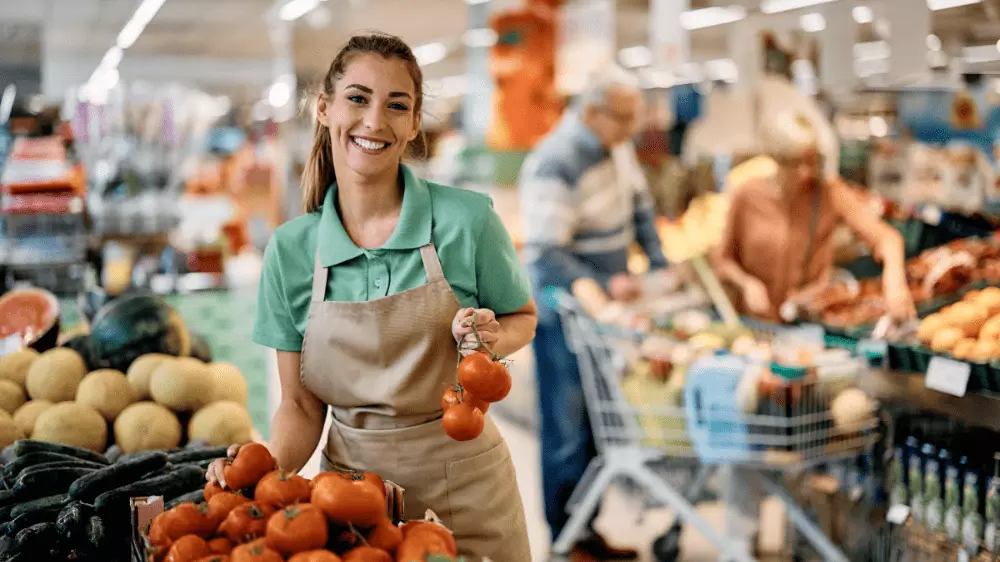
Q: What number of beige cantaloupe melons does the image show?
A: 12